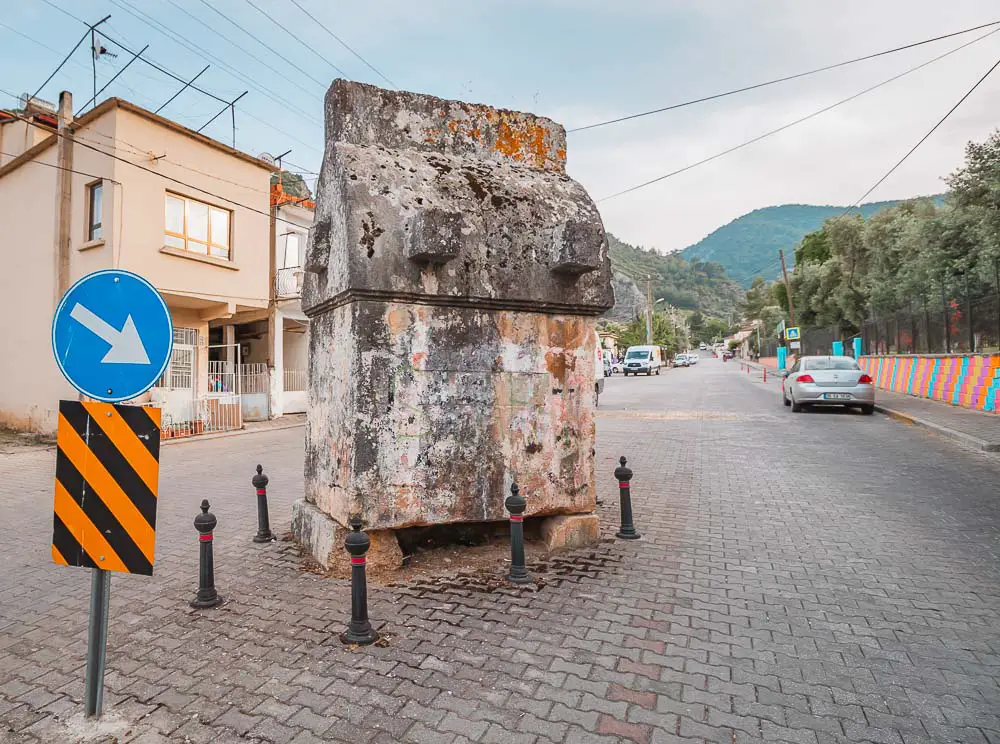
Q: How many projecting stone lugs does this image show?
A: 3